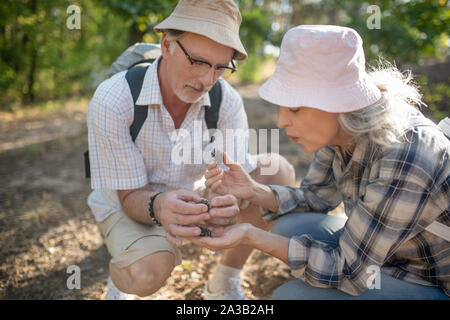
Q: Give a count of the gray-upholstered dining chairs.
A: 0